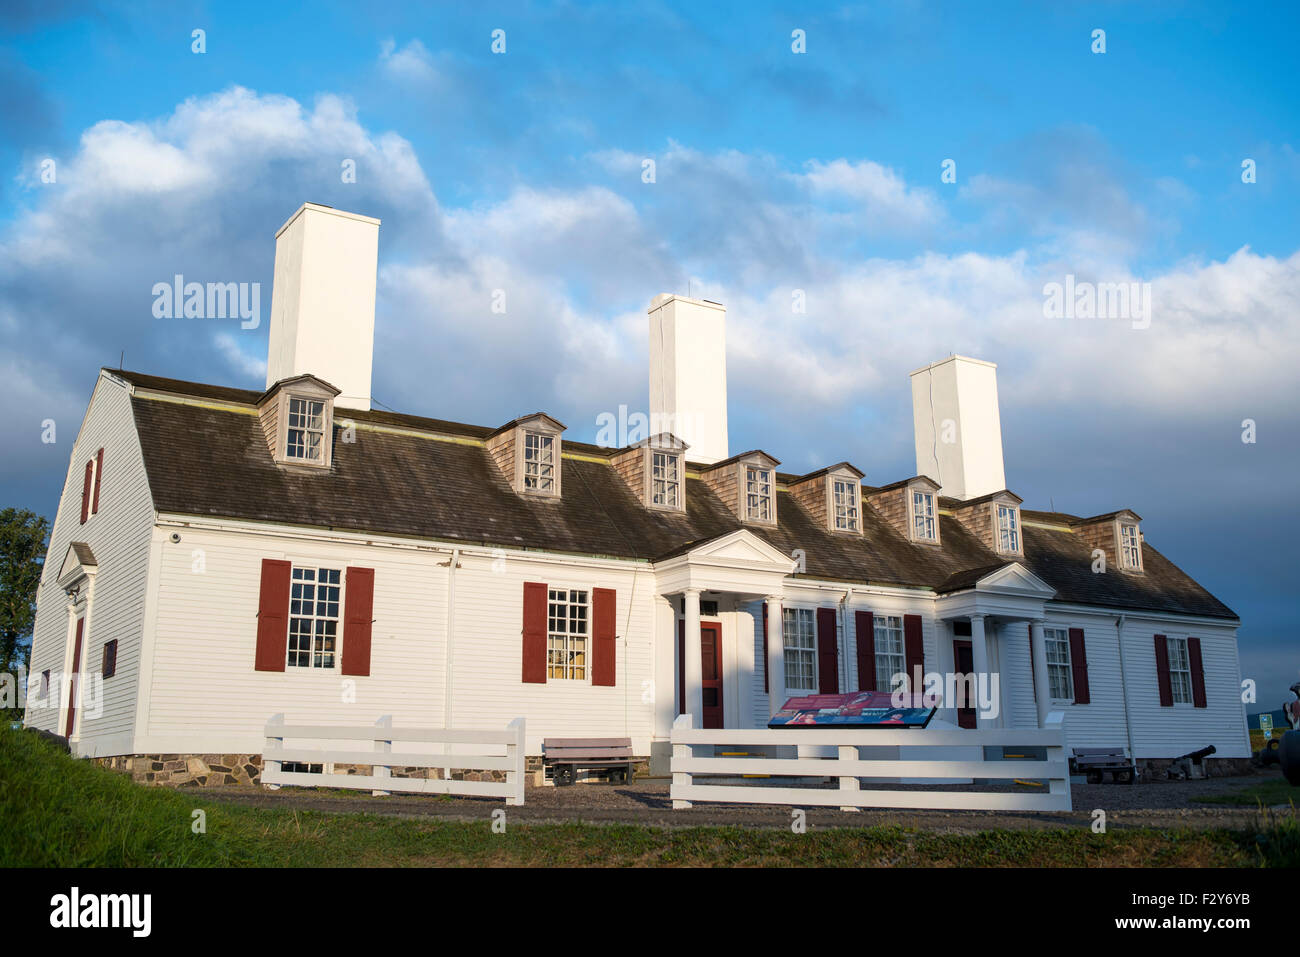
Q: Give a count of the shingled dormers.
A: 8